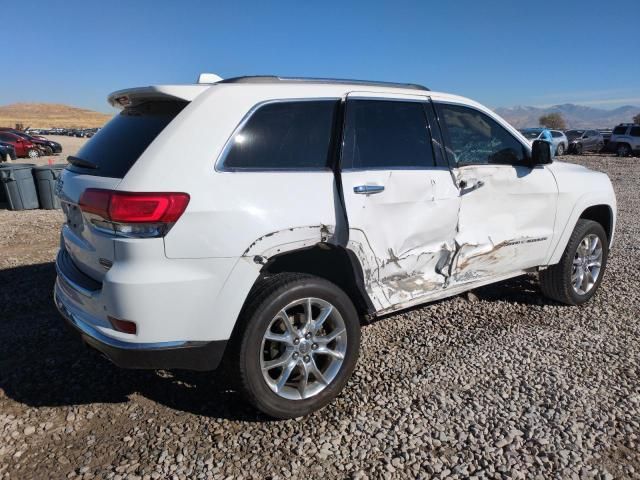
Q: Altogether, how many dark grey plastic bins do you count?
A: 2